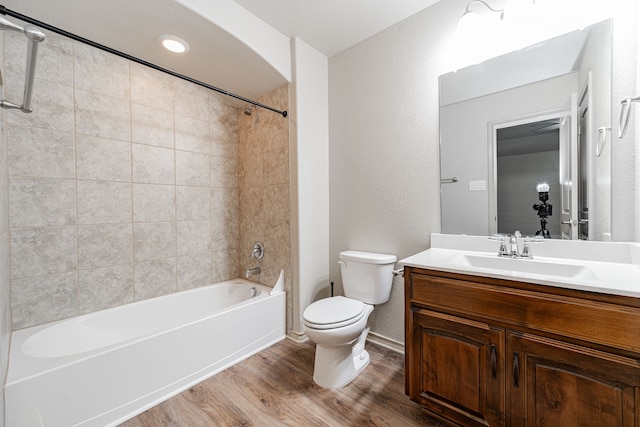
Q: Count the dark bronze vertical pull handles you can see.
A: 2